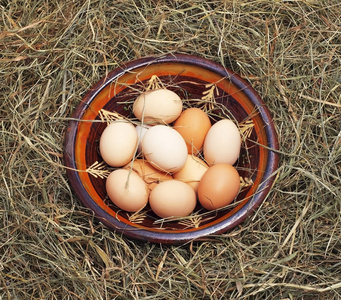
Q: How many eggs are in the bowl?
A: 11